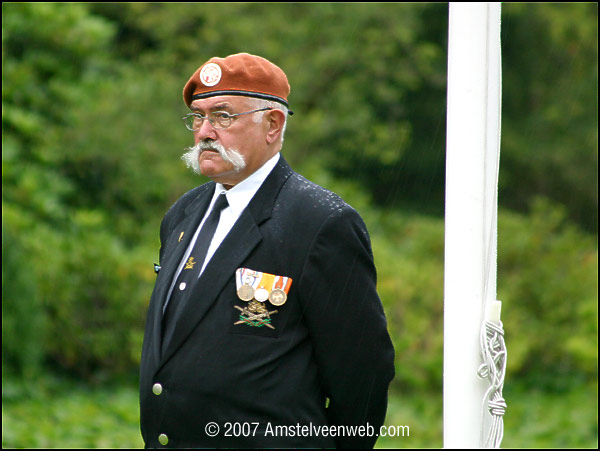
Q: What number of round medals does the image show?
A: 3